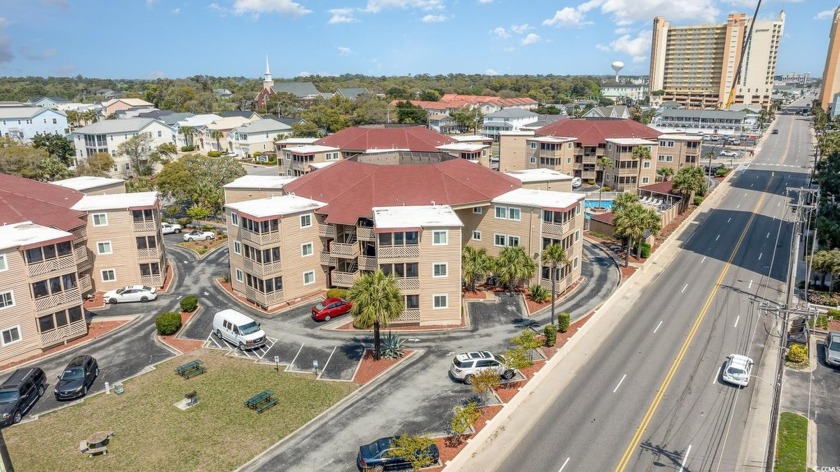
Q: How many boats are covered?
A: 0